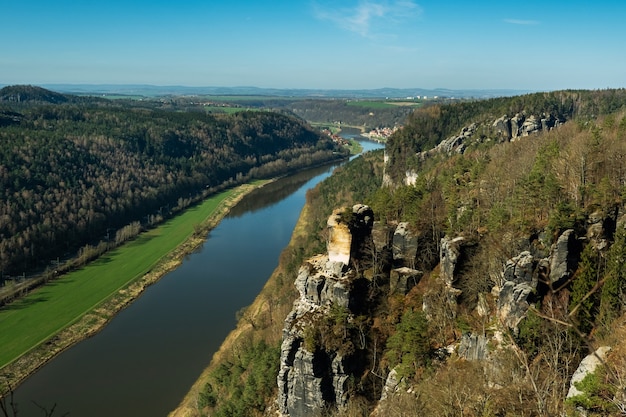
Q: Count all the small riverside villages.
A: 2